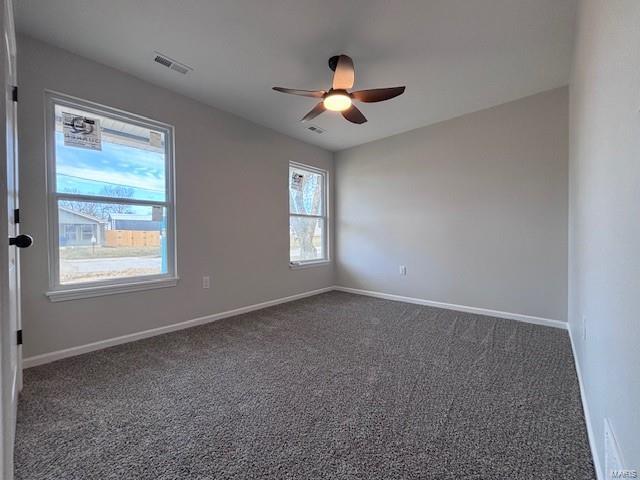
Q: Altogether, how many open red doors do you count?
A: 0